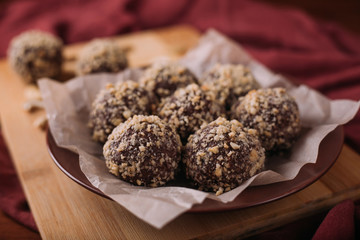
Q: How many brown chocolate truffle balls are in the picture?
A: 9